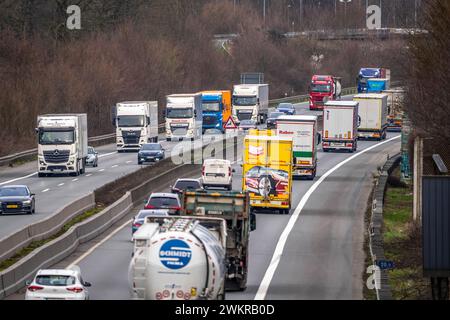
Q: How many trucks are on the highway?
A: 15